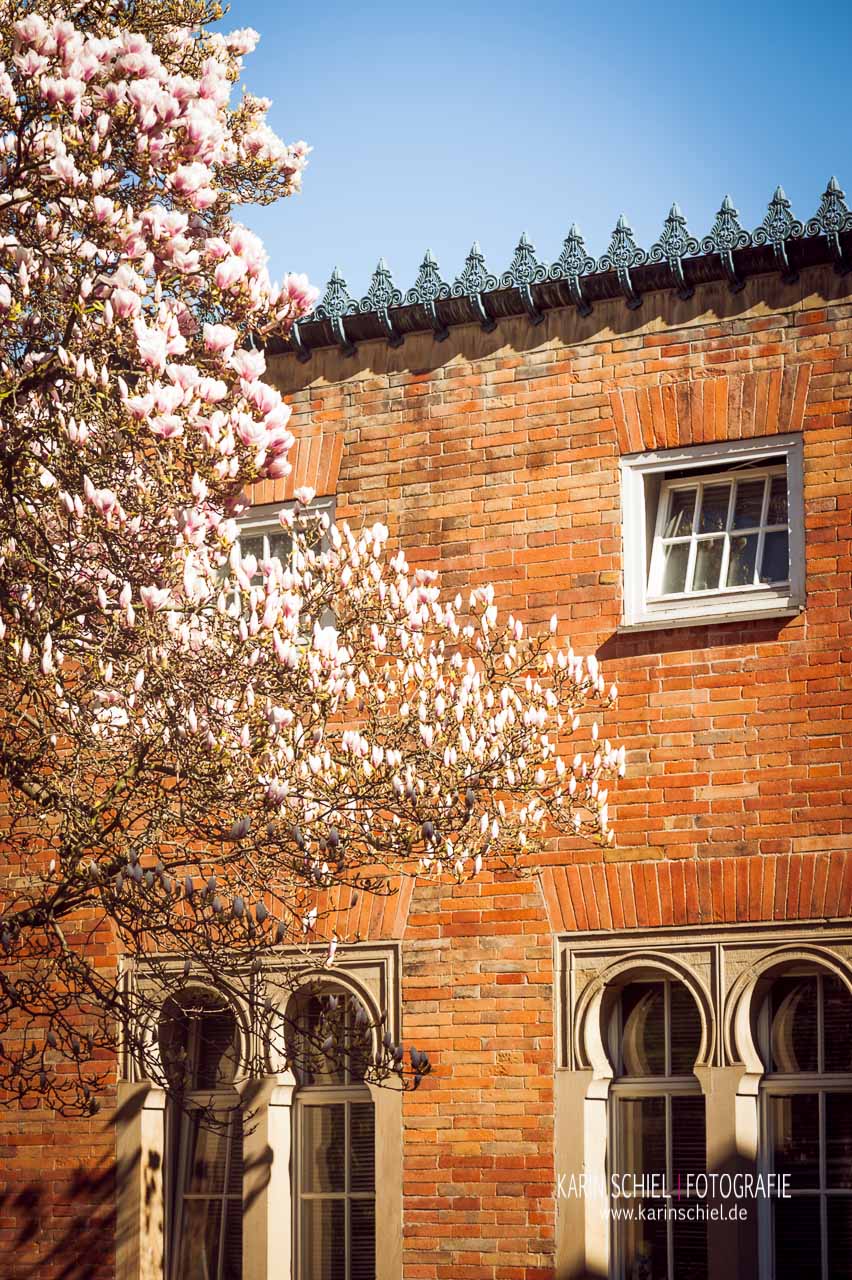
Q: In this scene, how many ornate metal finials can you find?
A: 11